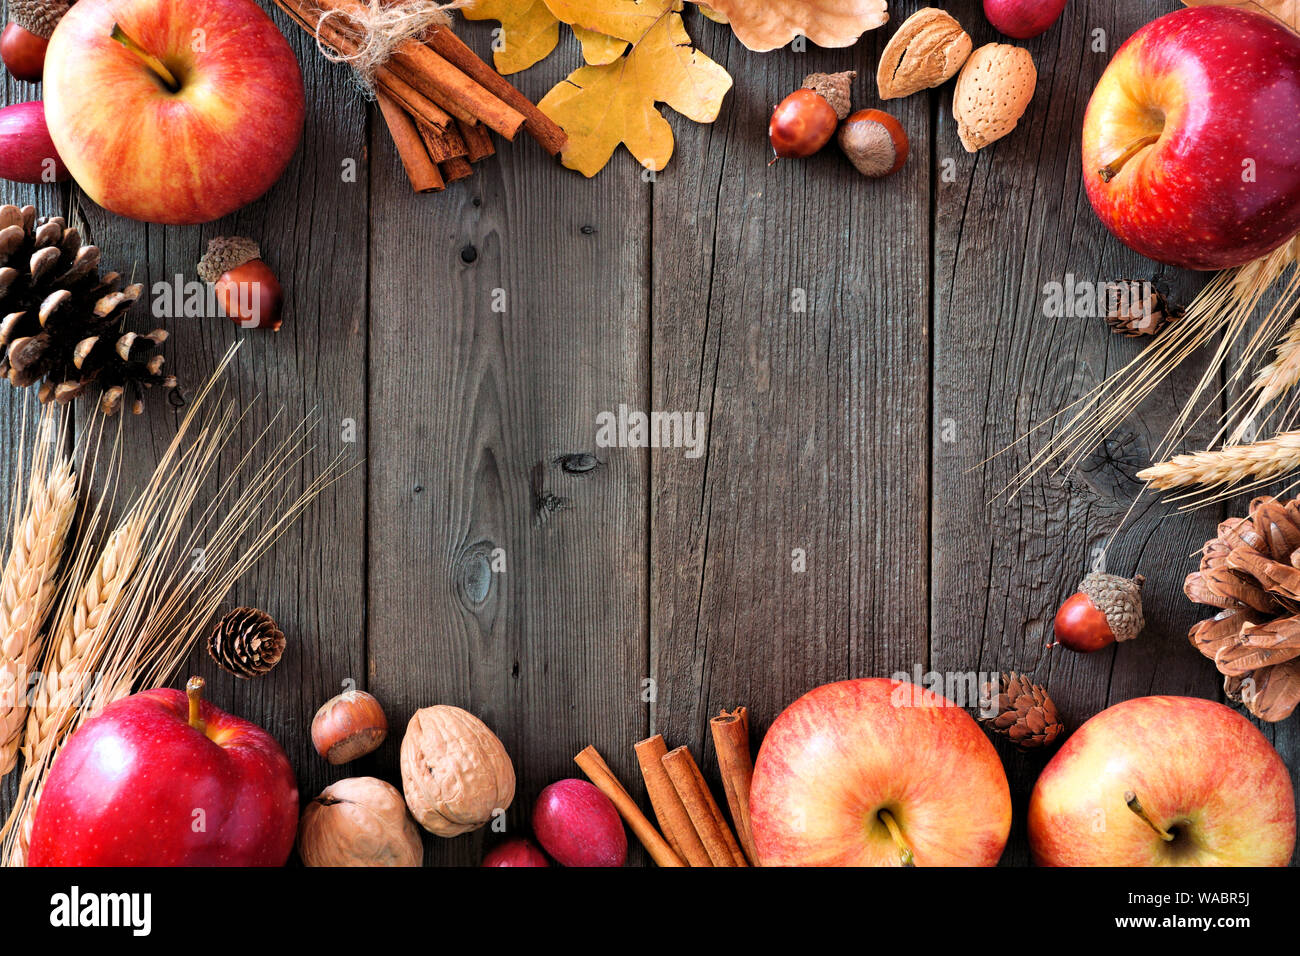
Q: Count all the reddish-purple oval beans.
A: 4